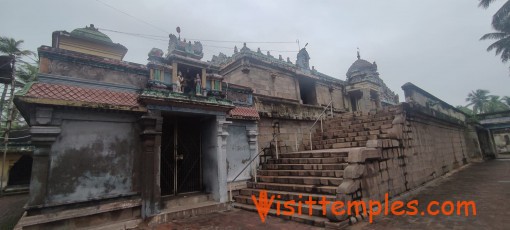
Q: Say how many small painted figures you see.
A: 2